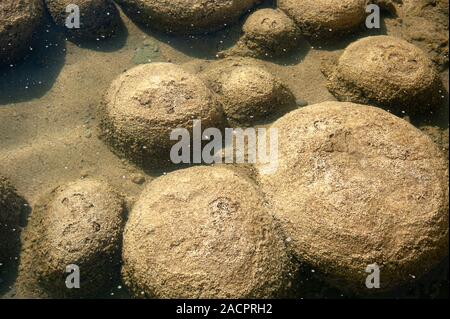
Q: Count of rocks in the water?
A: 12